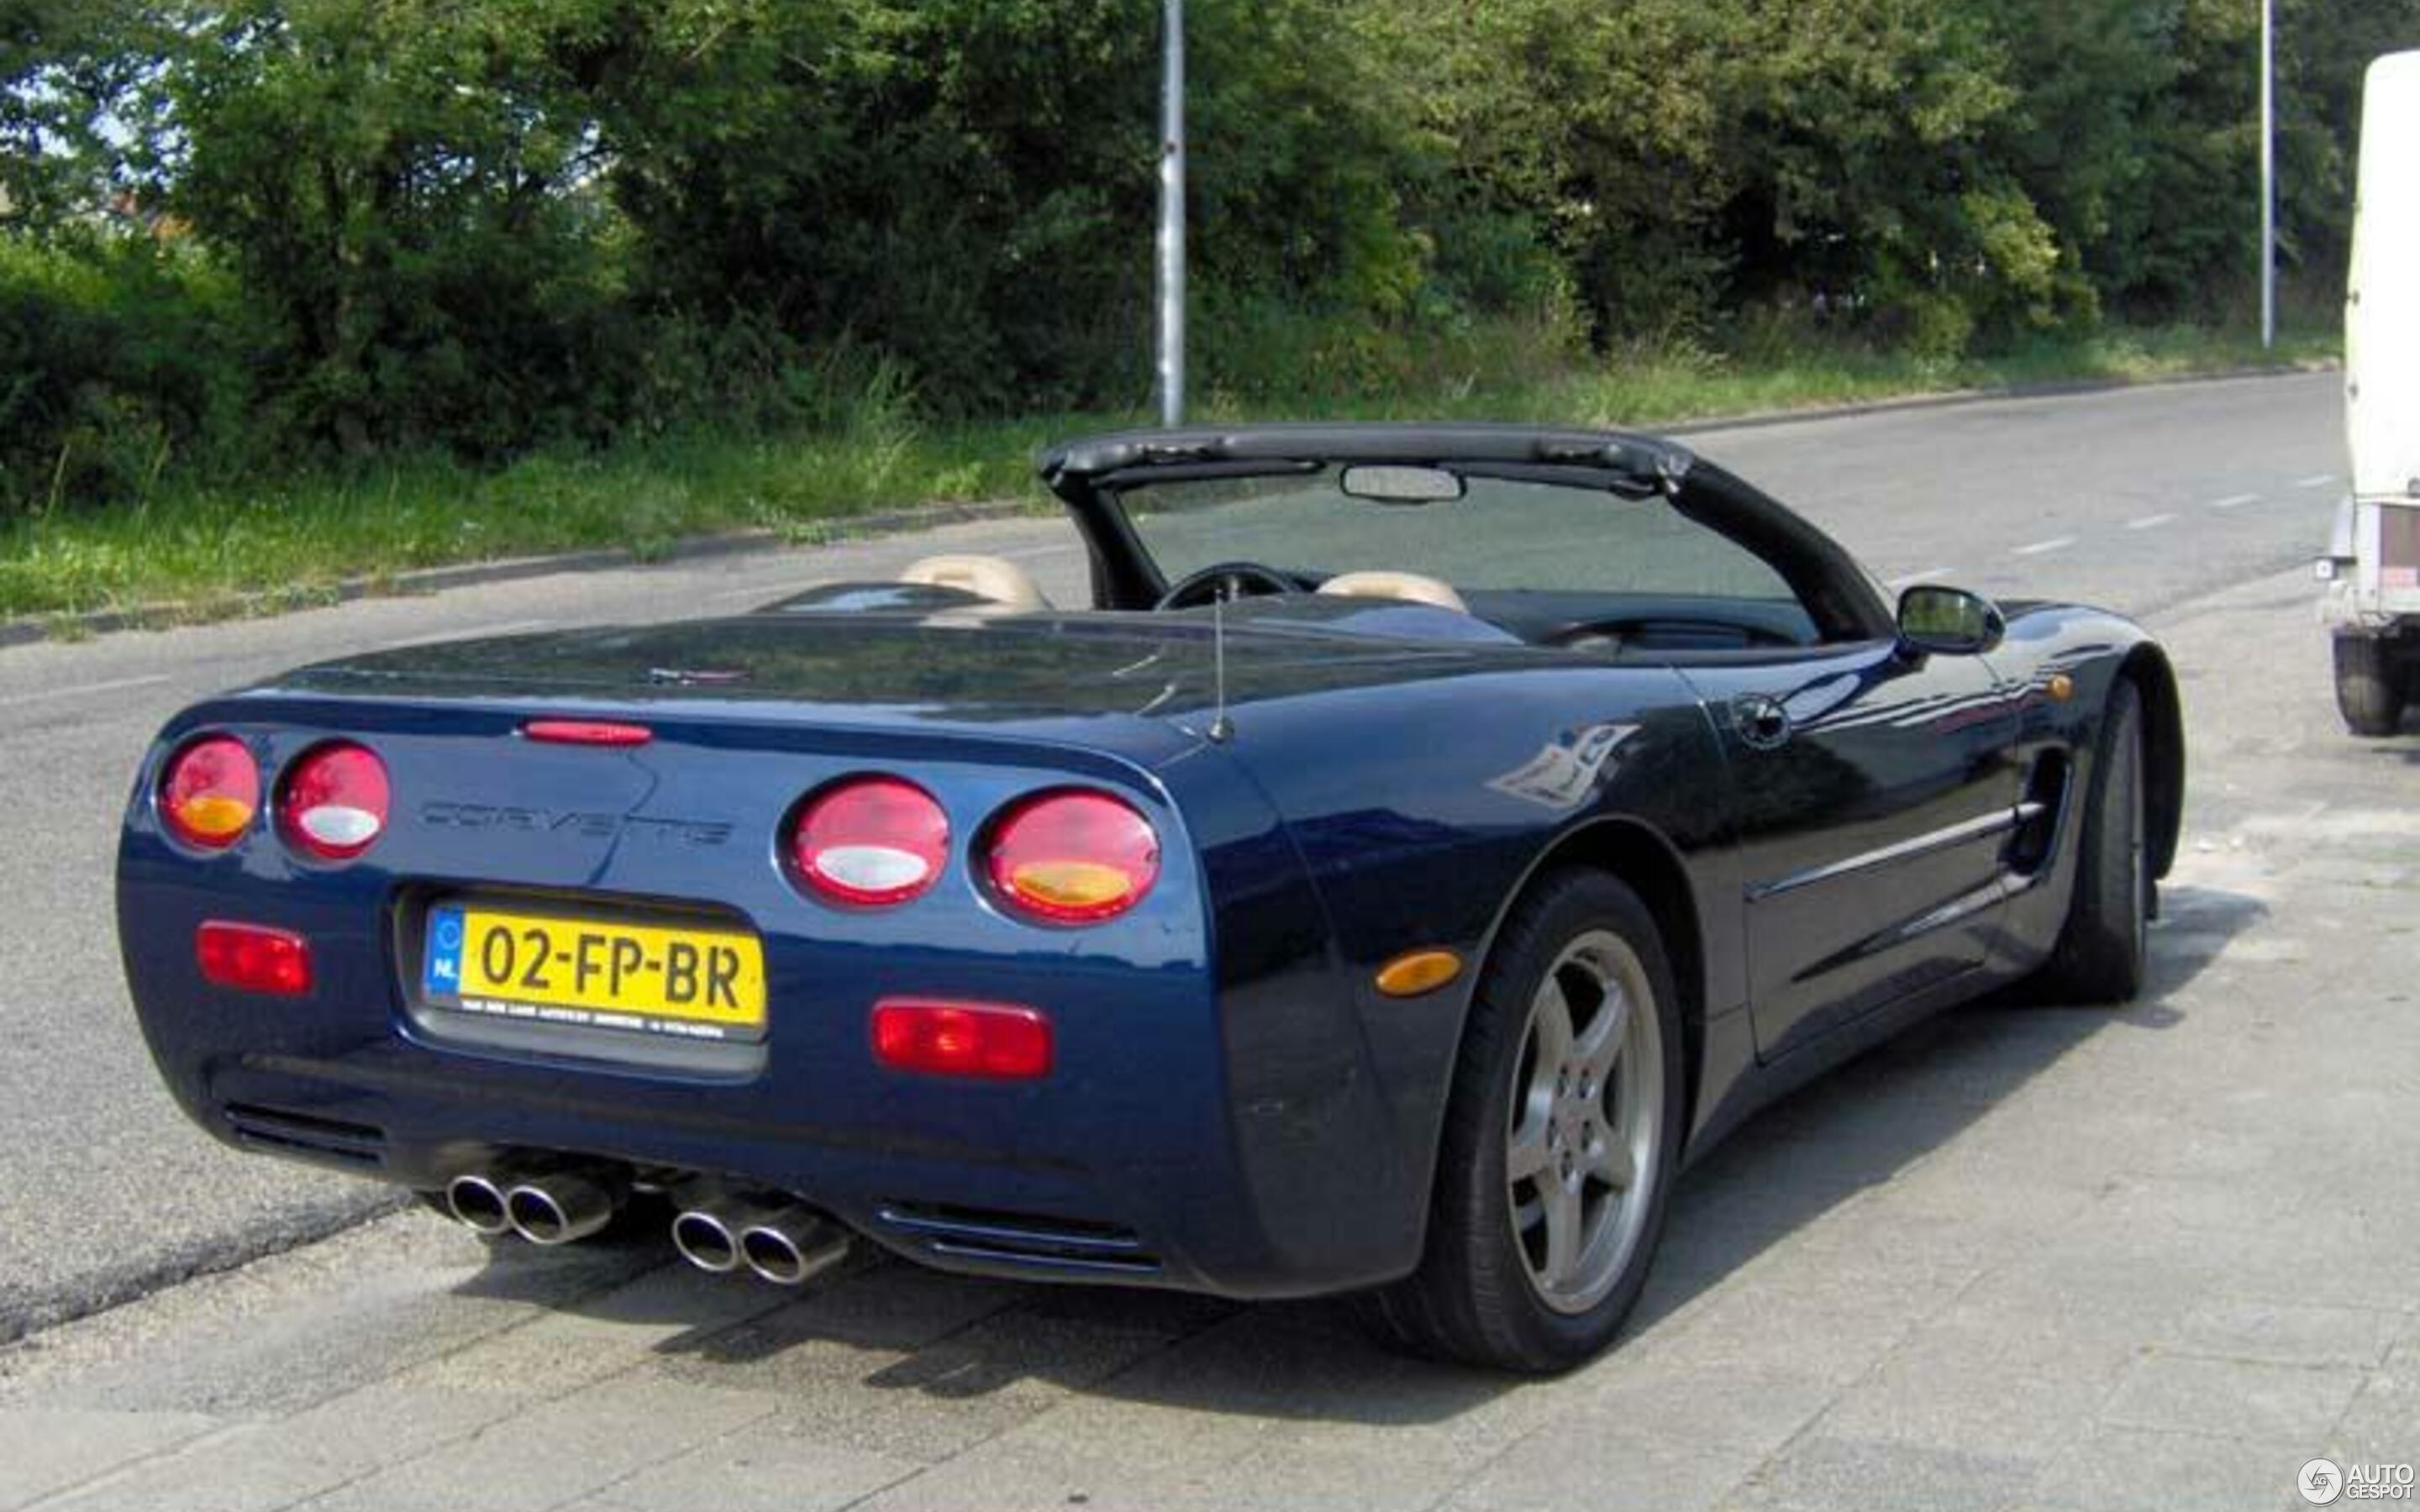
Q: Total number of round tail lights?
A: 4